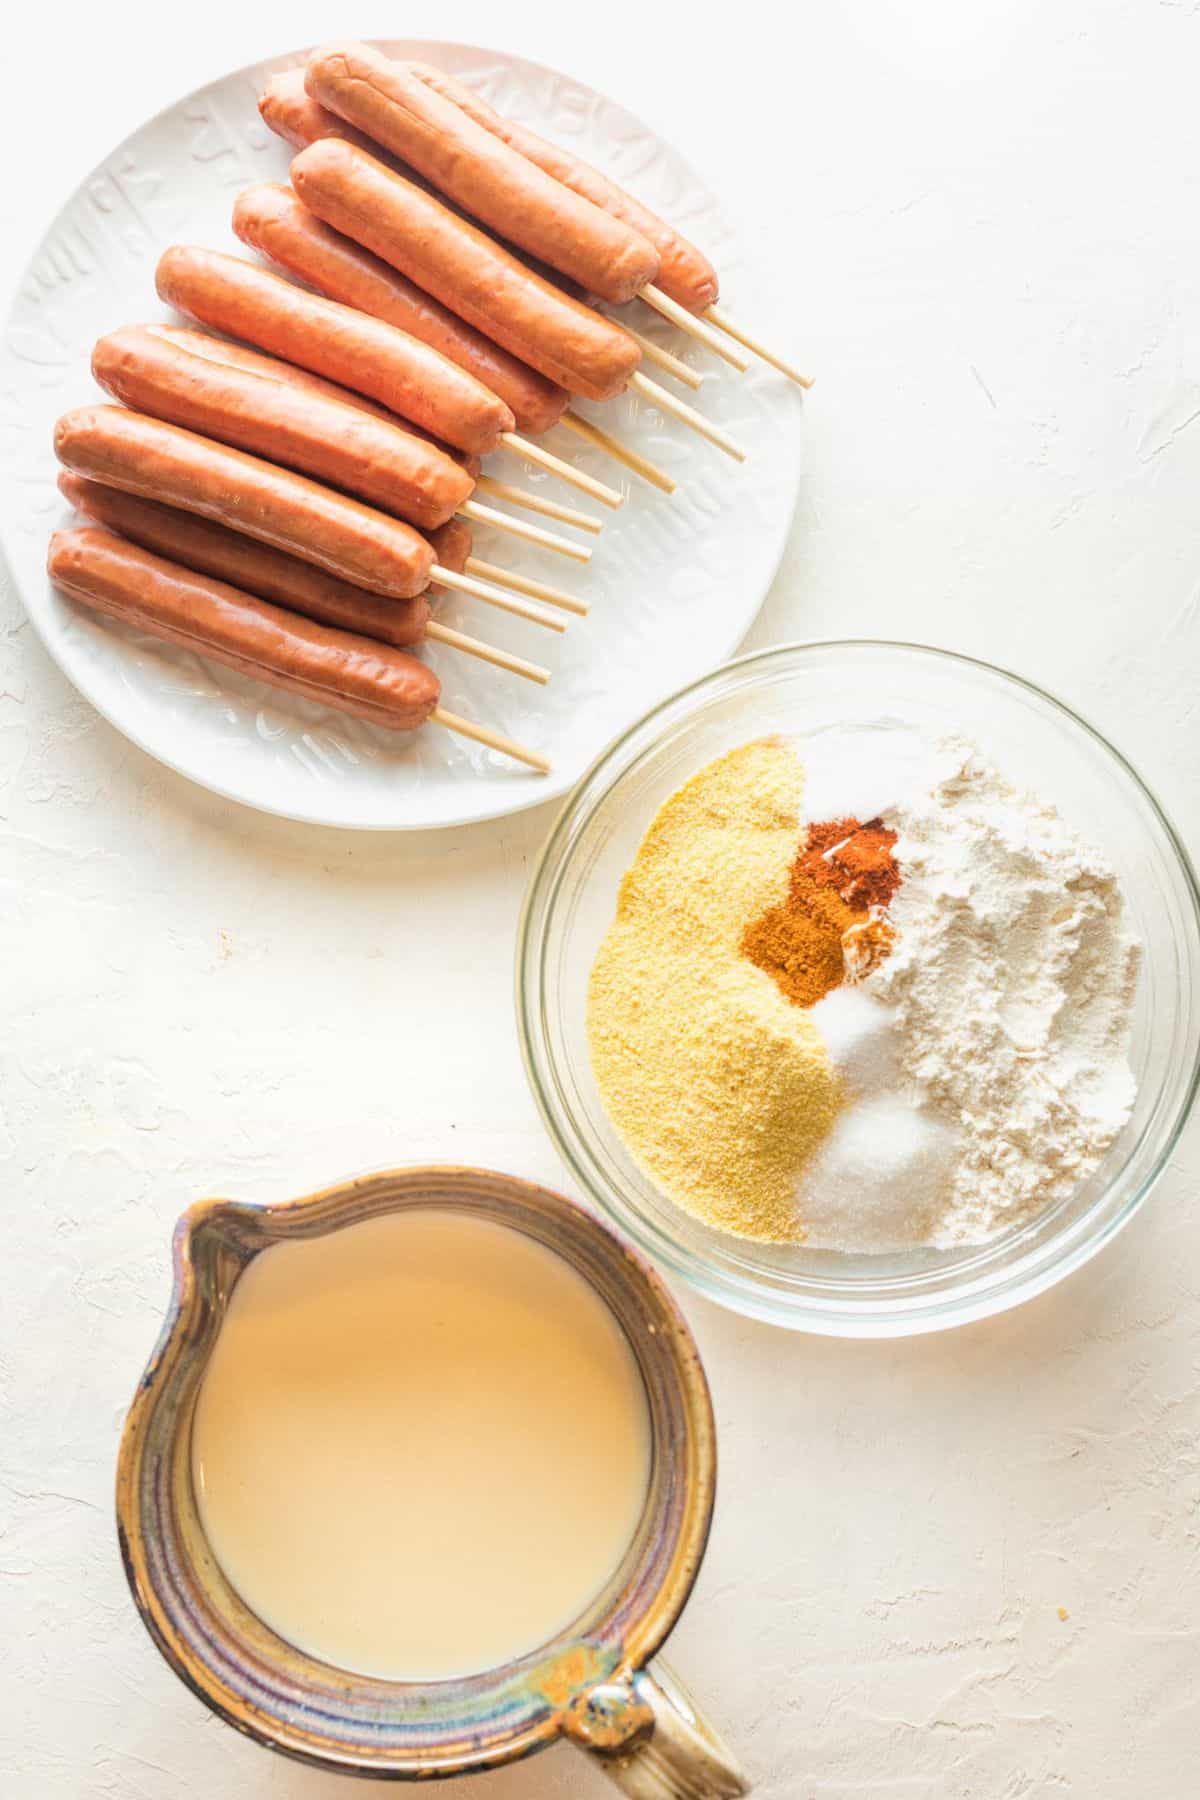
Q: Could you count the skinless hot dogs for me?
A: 12